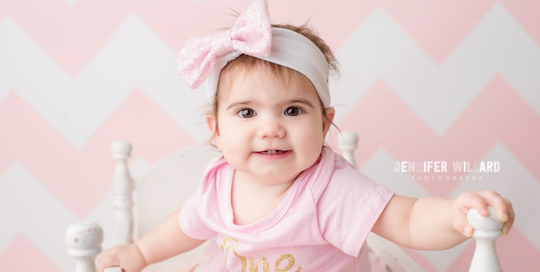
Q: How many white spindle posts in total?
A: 4